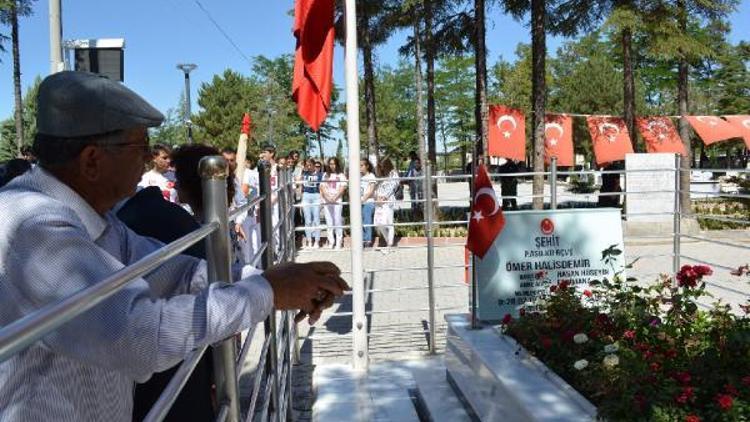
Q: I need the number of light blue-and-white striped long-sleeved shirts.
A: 1